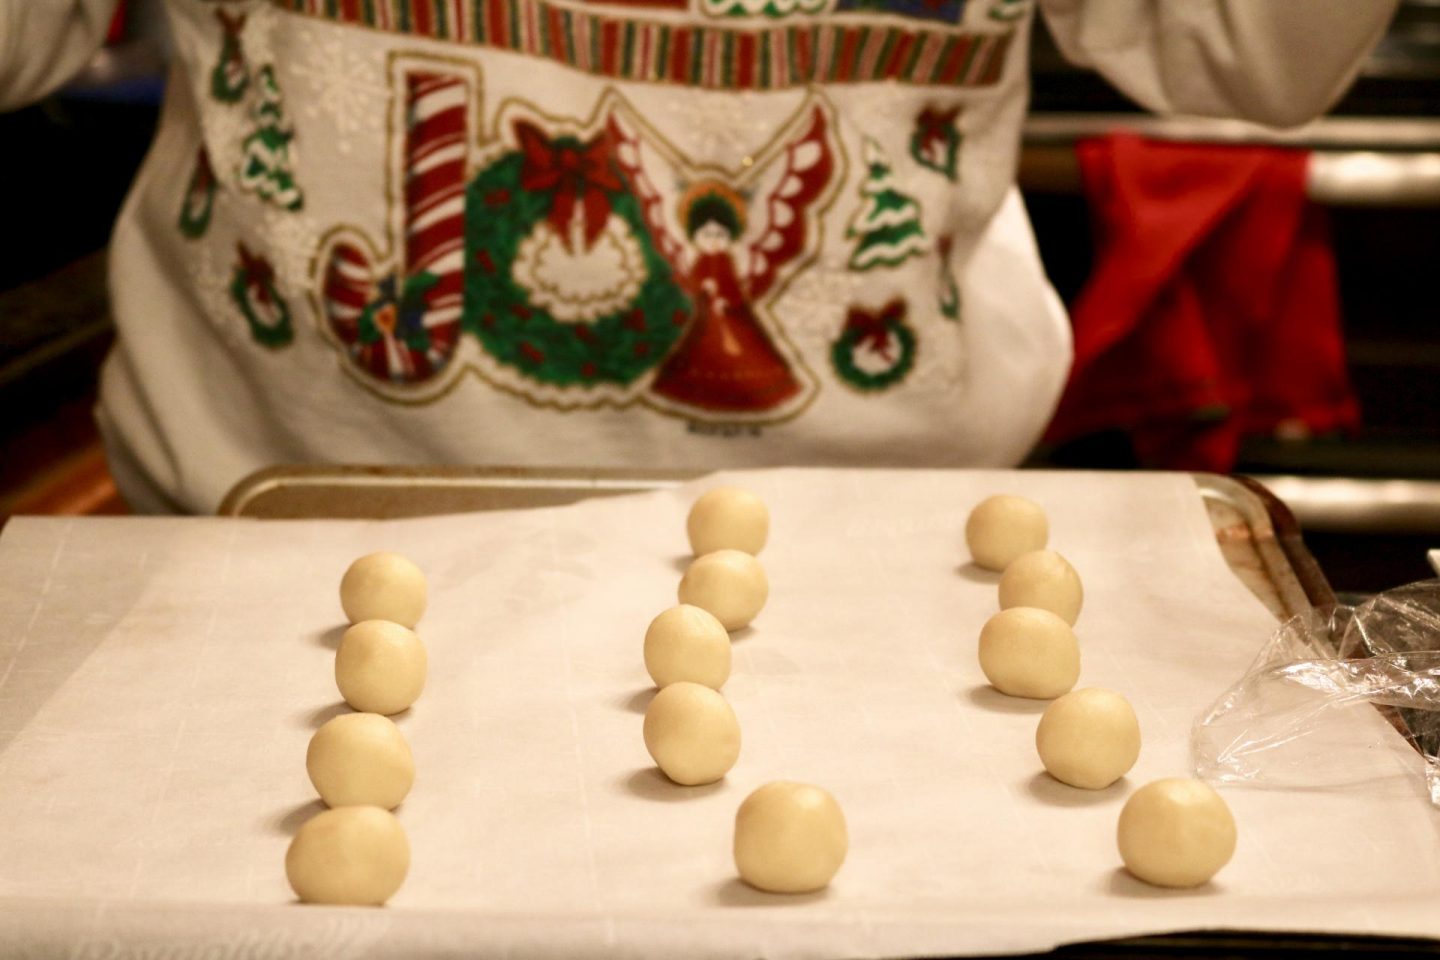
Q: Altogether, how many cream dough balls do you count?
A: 14